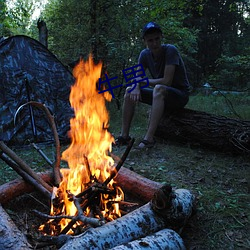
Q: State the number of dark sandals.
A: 2